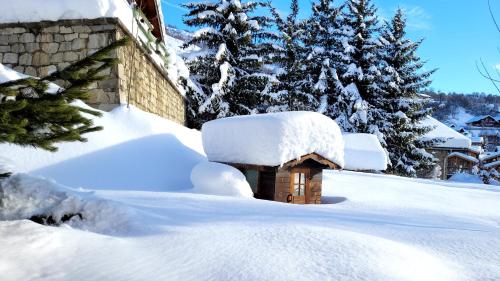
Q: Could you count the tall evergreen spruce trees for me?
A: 5